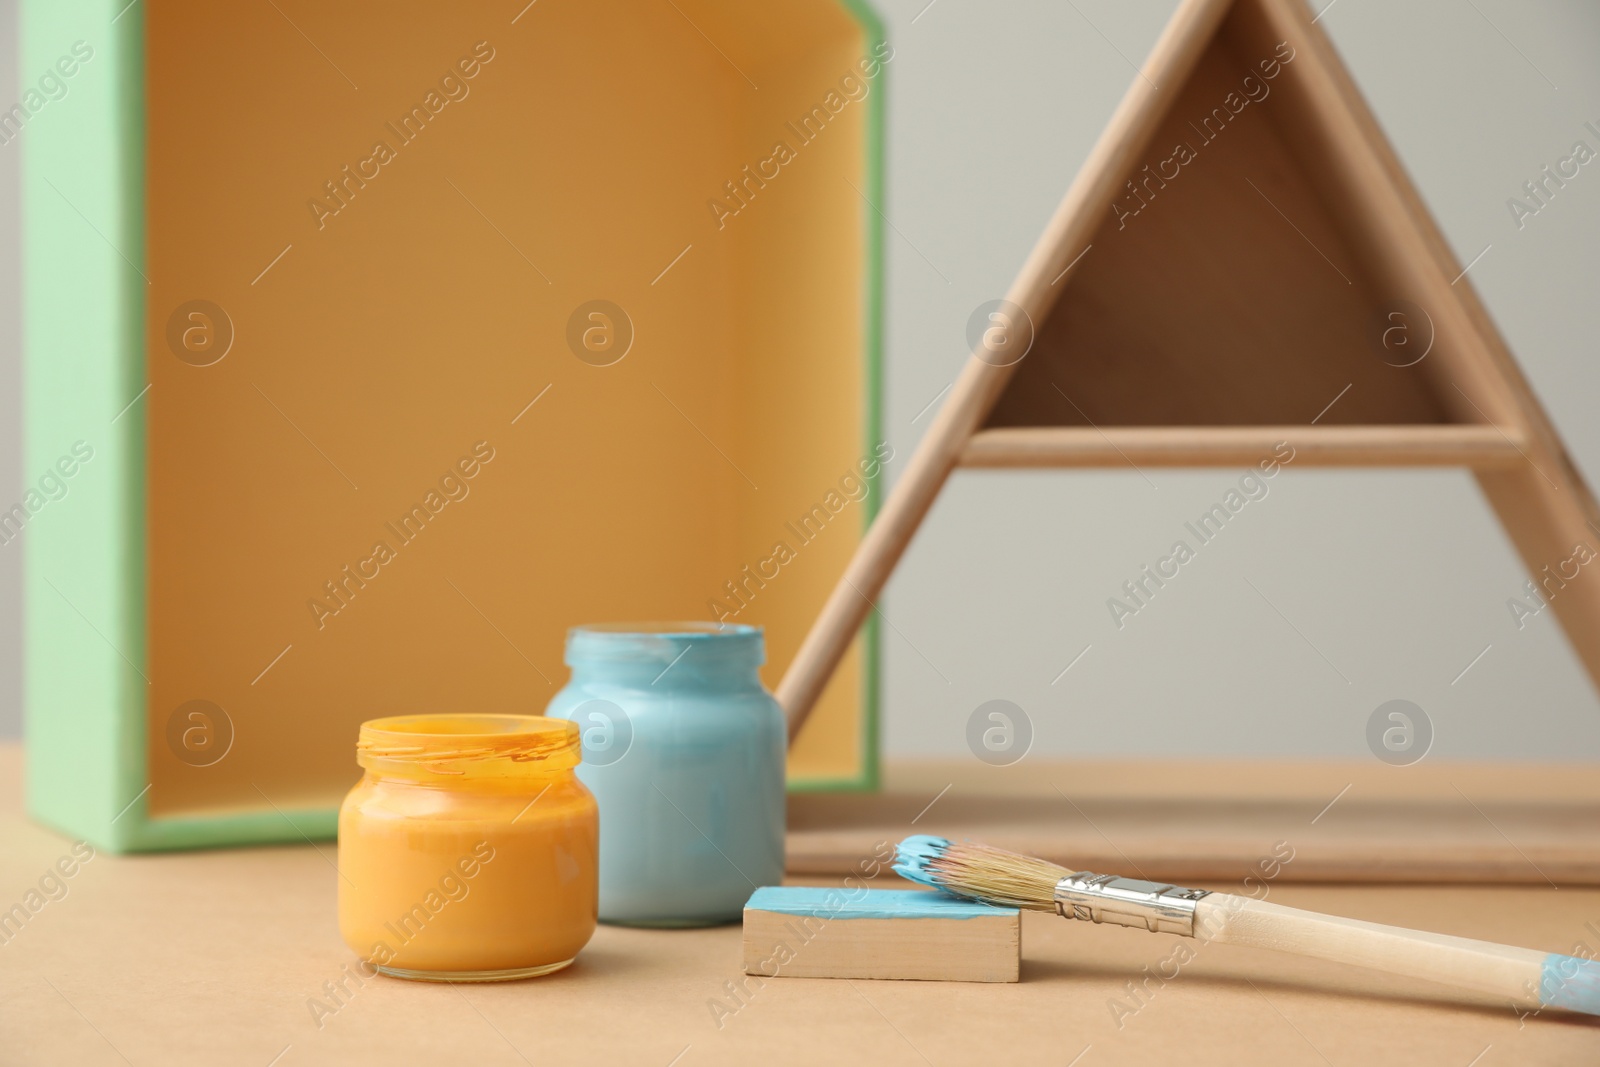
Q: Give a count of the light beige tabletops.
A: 1